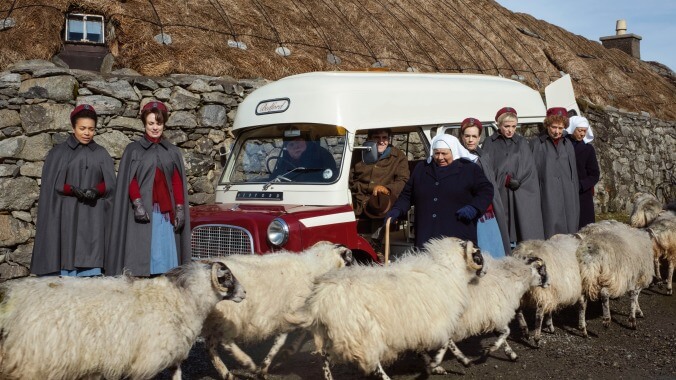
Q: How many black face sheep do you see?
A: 4